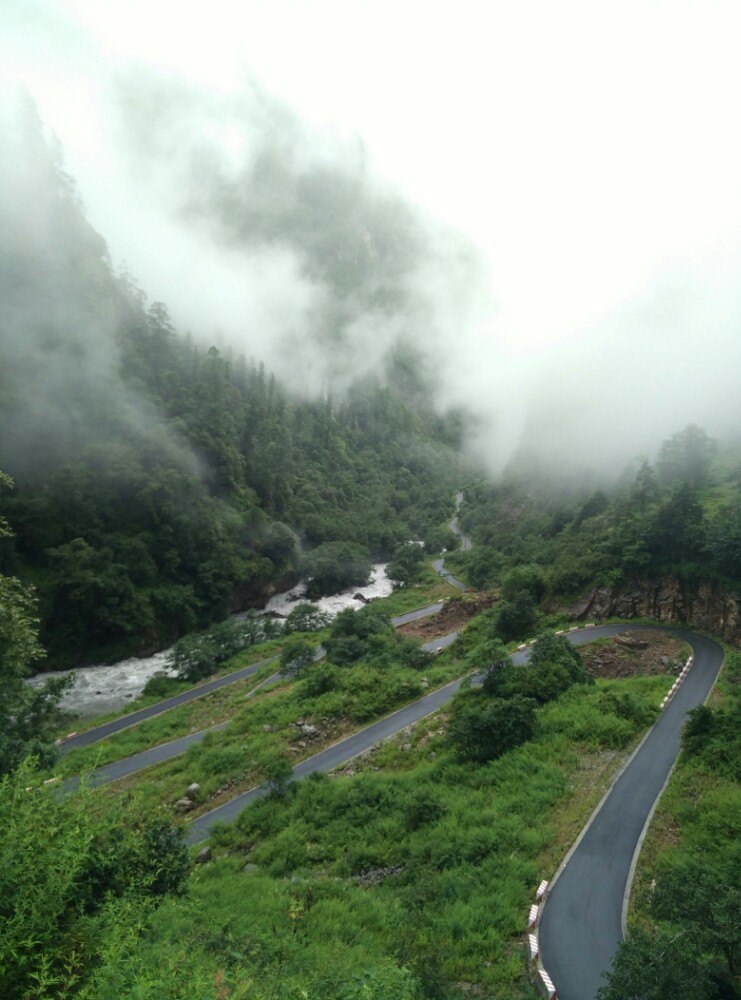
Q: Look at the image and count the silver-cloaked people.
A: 0